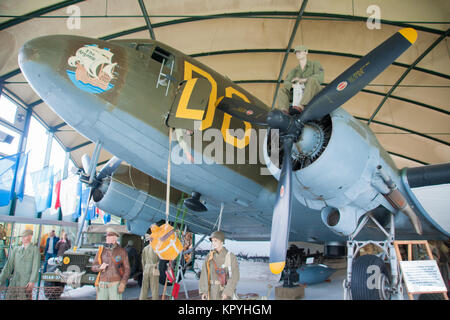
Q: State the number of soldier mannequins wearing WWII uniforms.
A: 5